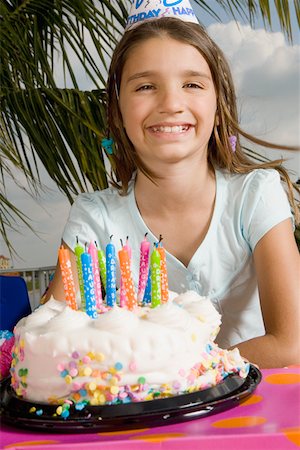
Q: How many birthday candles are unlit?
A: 12